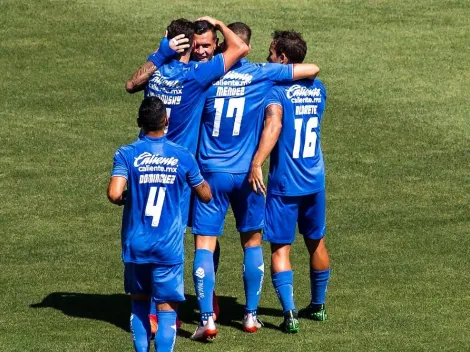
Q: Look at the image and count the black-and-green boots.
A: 2